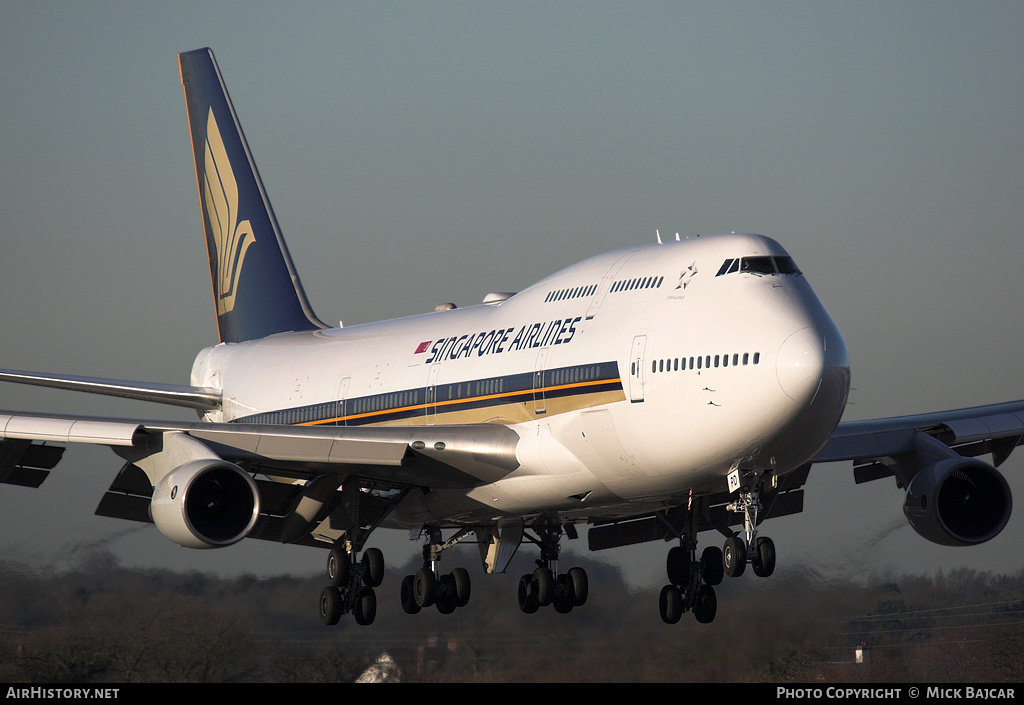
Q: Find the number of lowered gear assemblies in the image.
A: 5